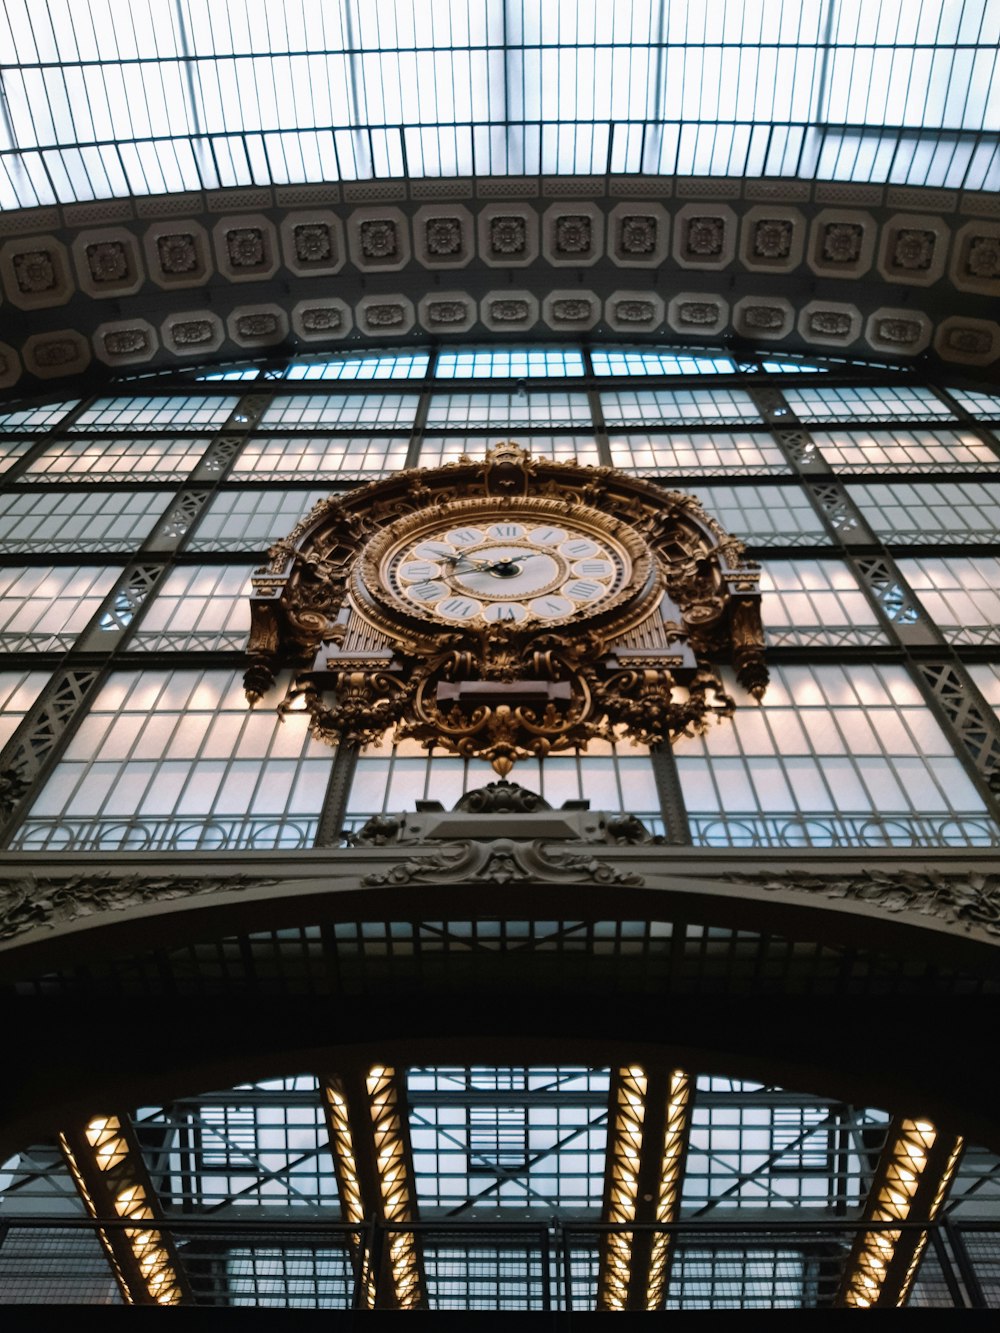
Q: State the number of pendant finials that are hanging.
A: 3